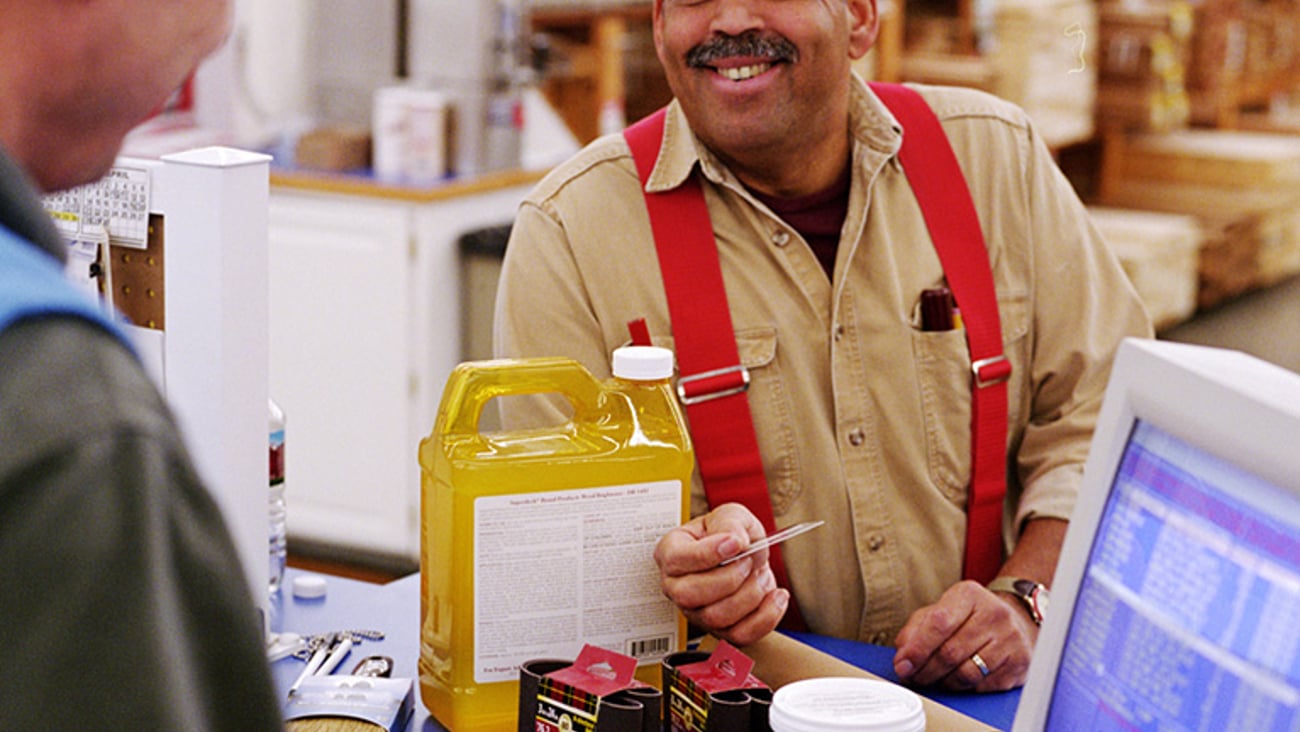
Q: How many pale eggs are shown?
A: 0